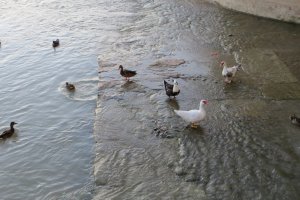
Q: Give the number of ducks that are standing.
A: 4